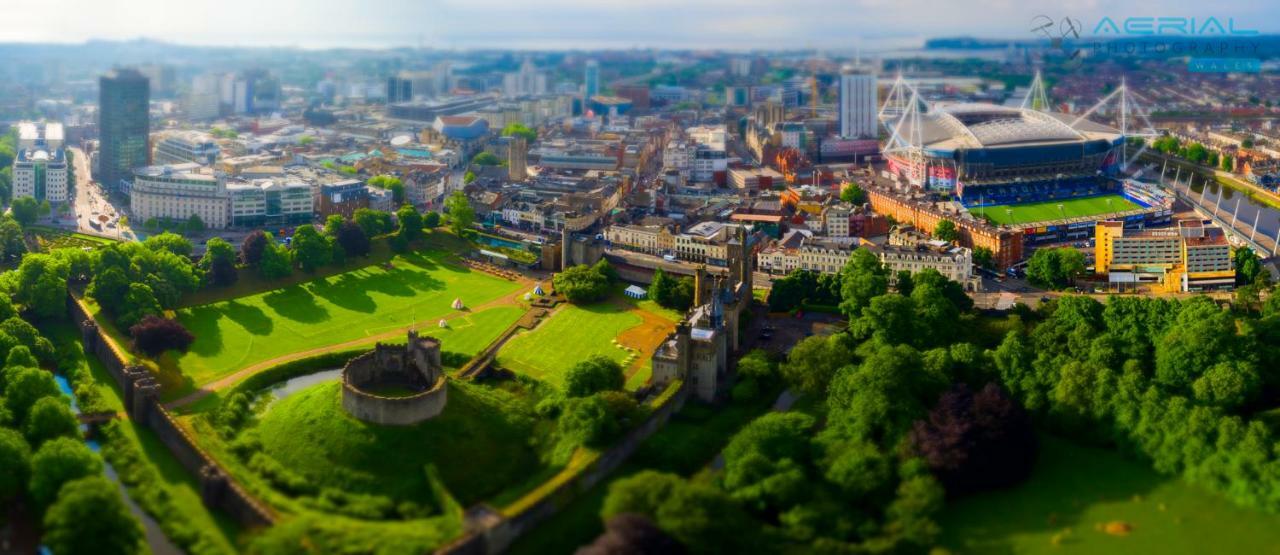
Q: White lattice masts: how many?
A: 4